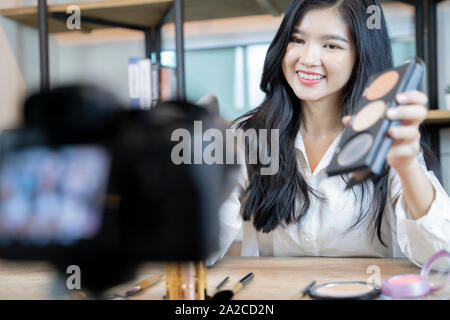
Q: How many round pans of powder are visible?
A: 5